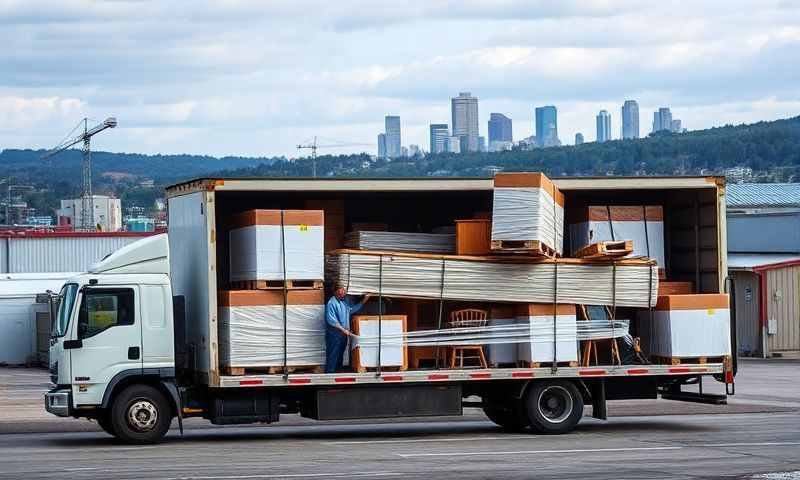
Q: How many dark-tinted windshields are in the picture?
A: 1